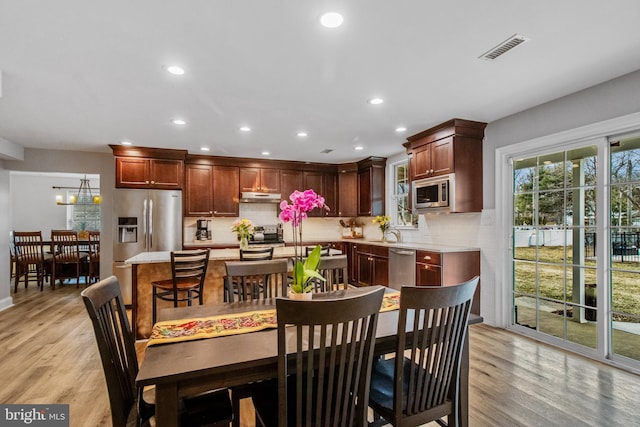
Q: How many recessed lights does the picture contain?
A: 11